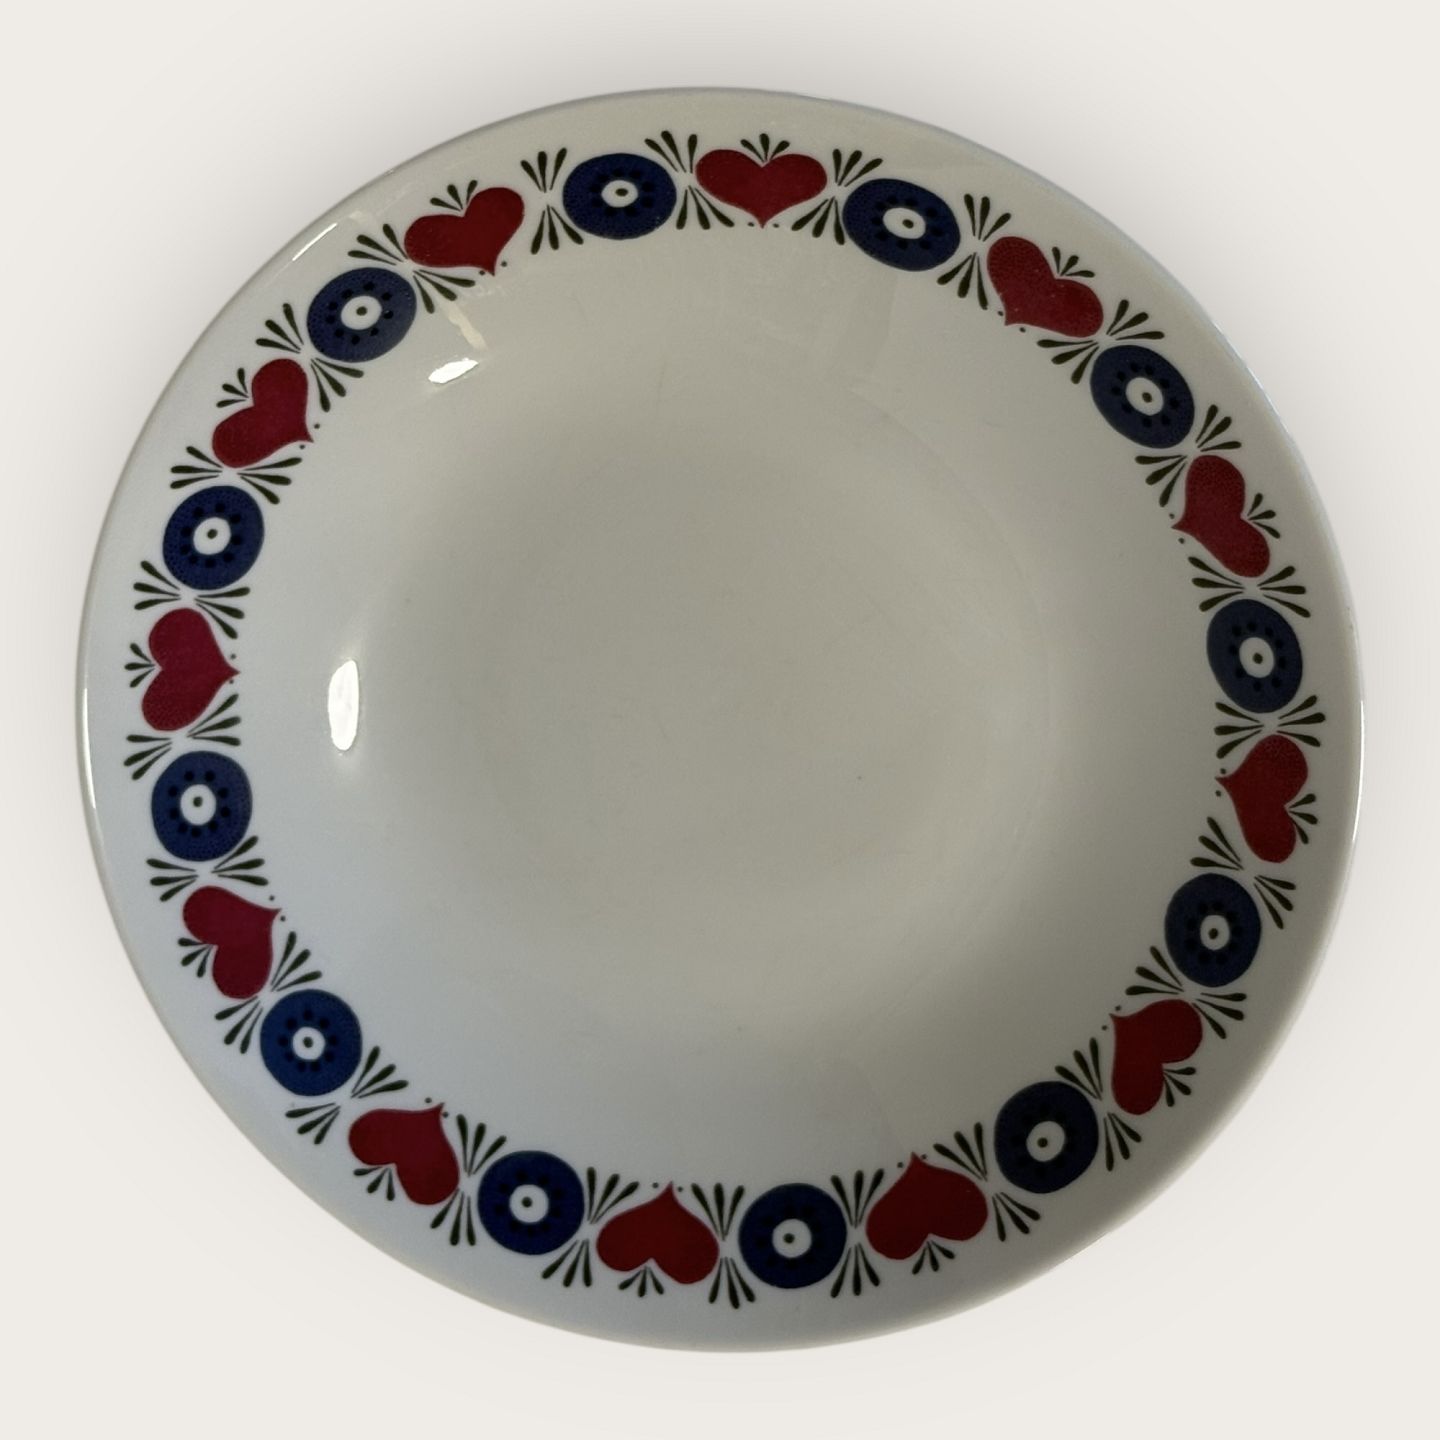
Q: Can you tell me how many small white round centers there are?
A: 12